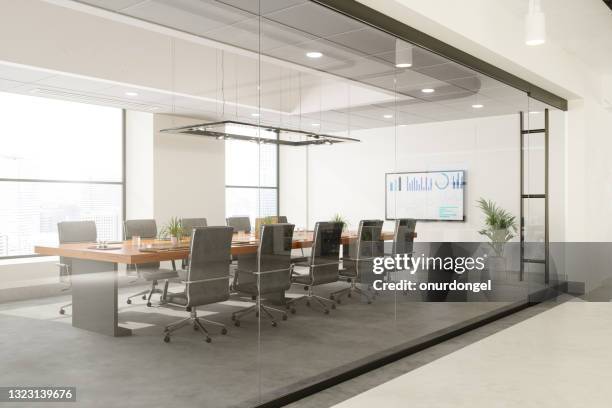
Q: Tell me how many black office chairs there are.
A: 10